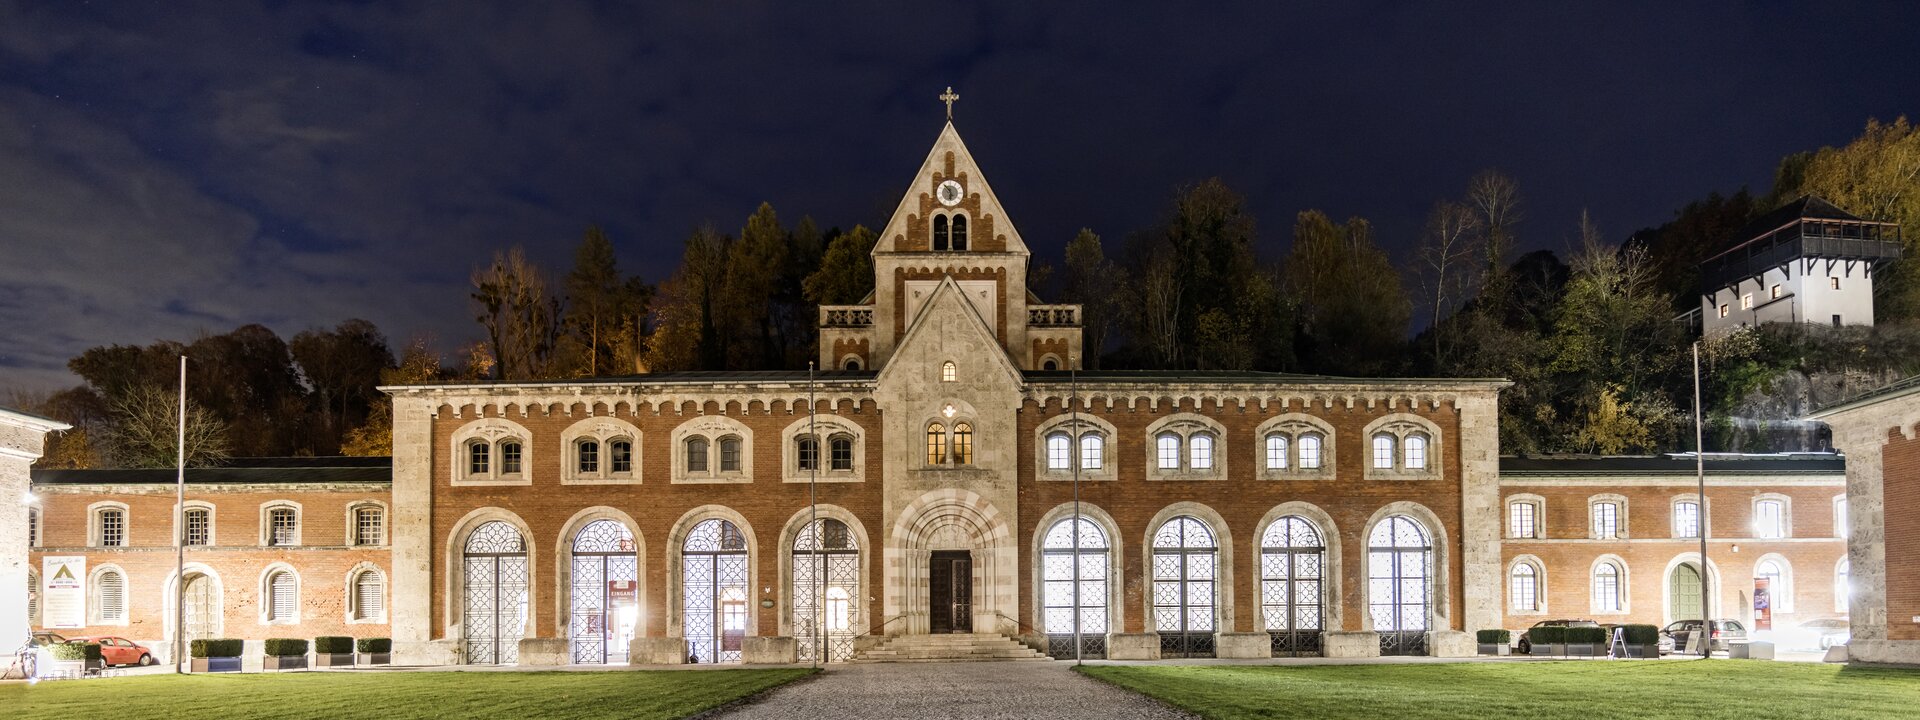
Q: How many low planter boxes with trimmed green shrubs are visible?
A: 9